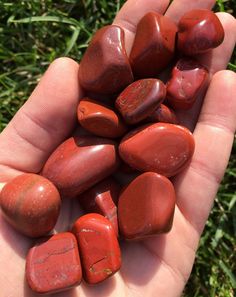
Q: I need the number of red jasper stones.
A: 14